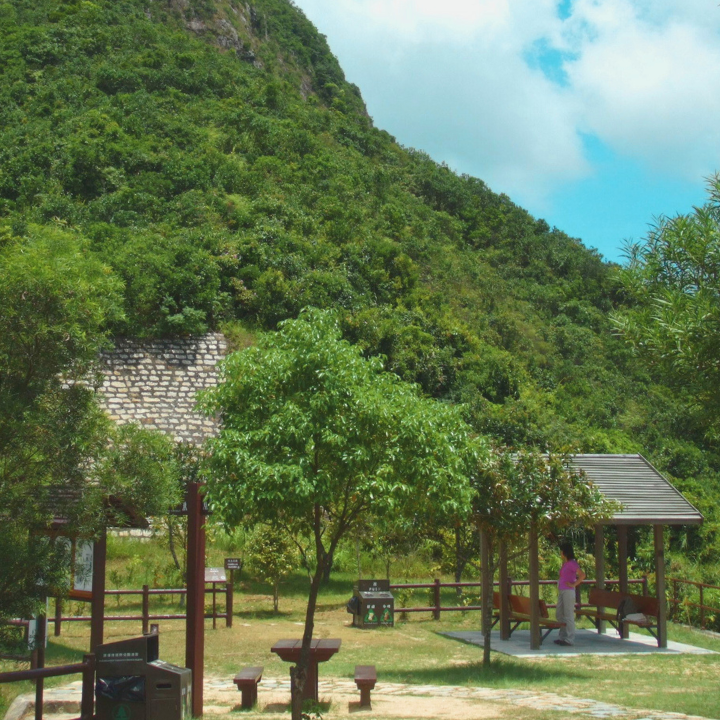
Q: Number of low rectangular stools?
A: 2